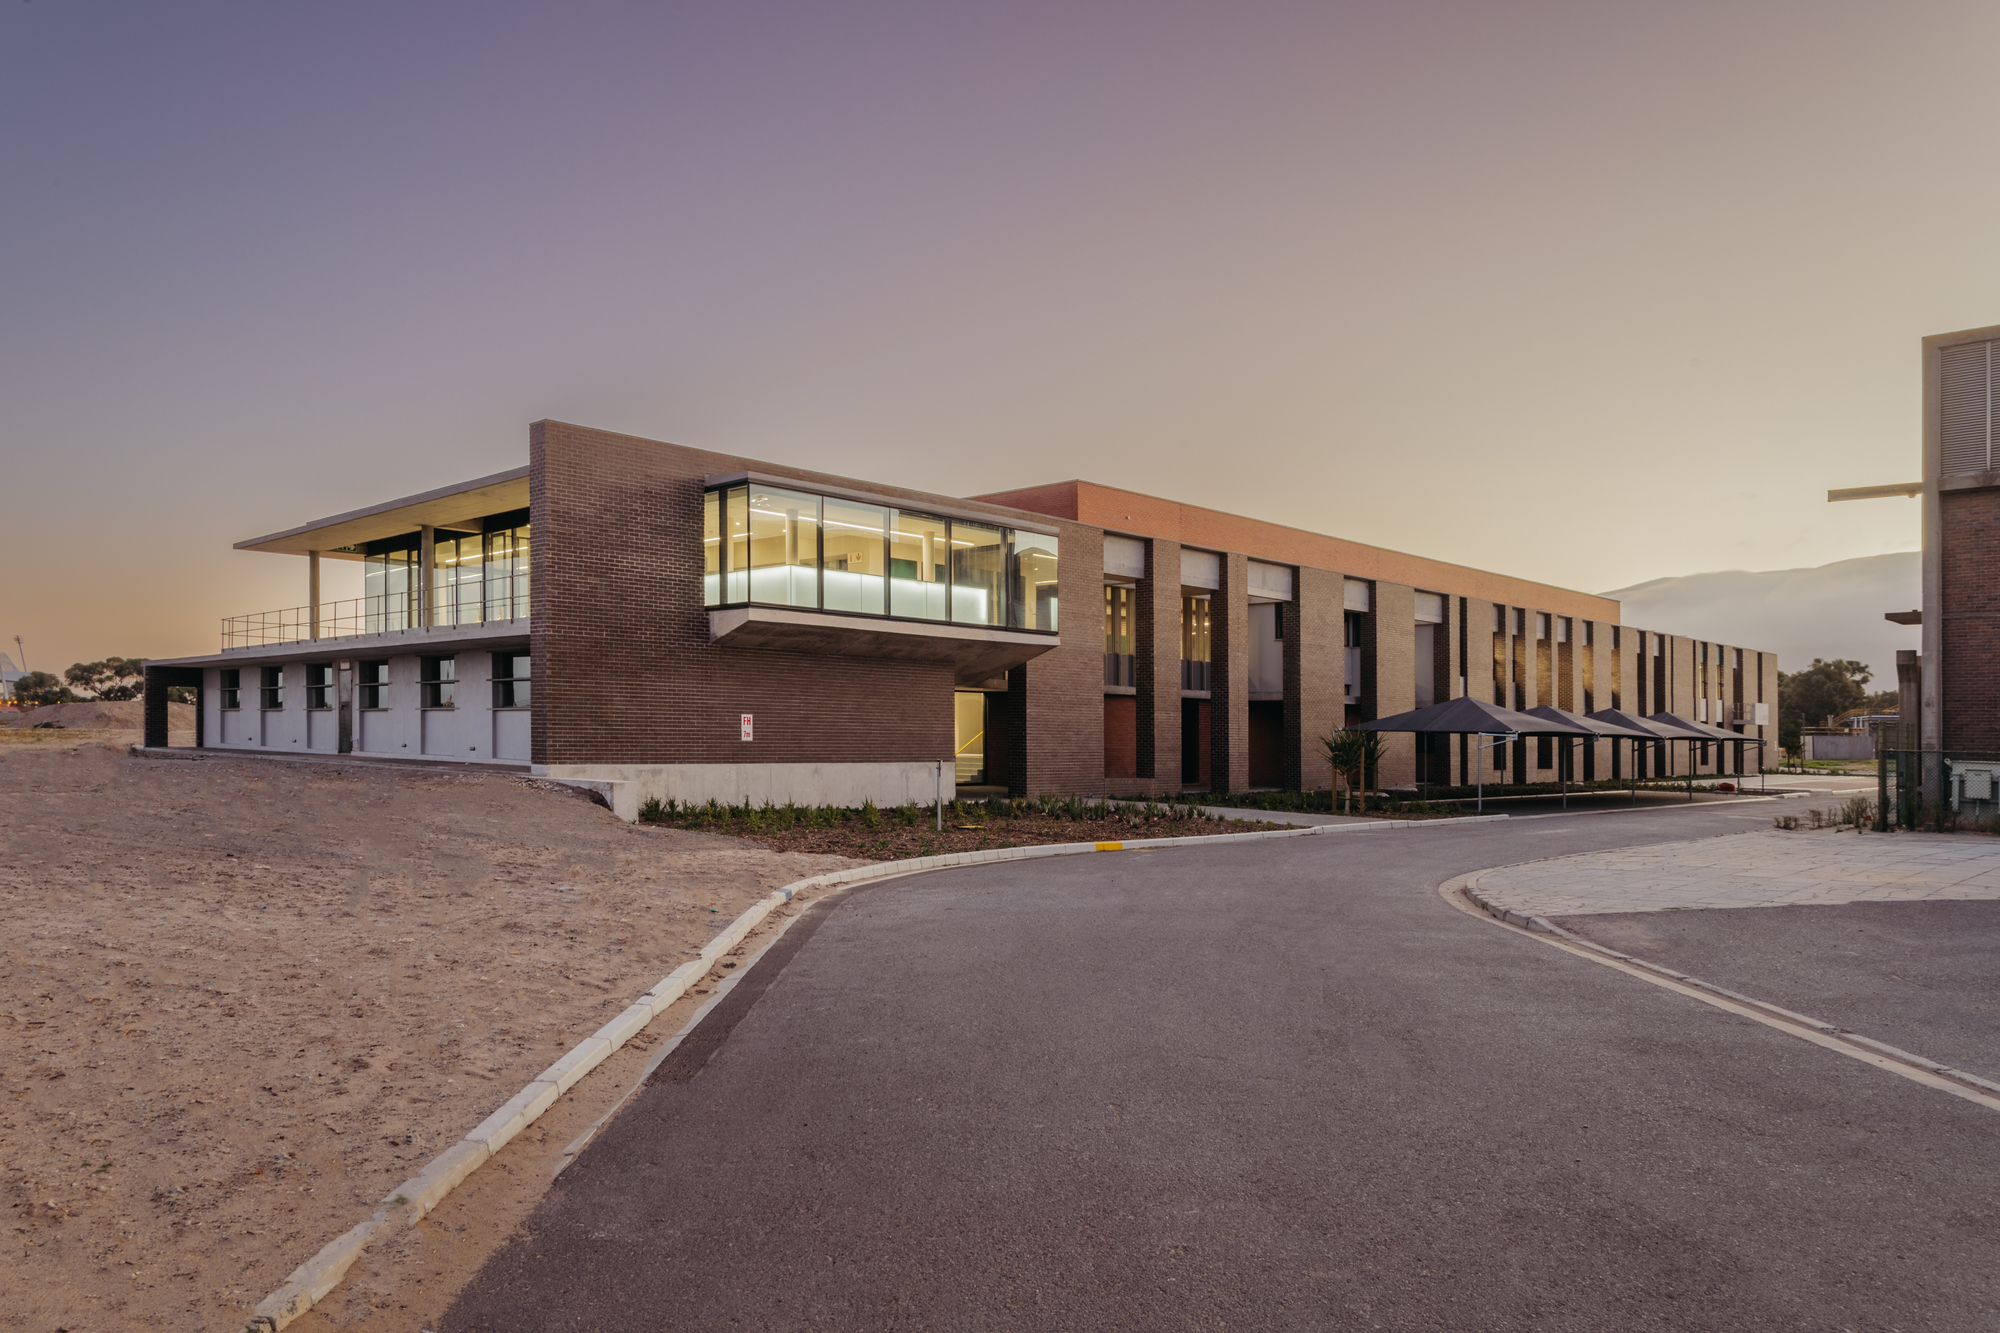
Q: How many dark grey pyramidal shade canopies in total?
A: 4